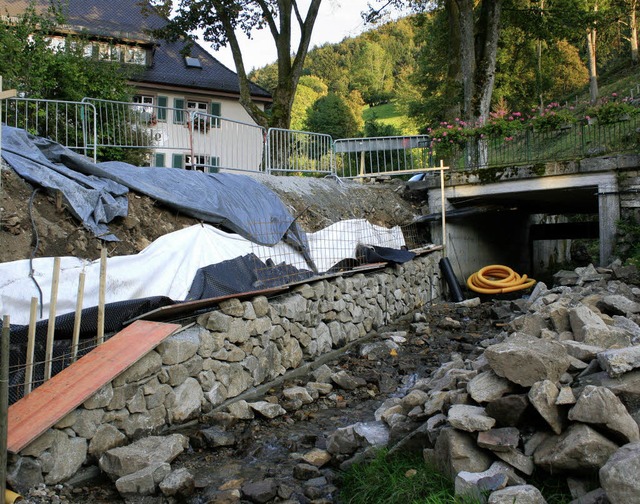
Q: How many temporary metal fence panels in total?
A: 5